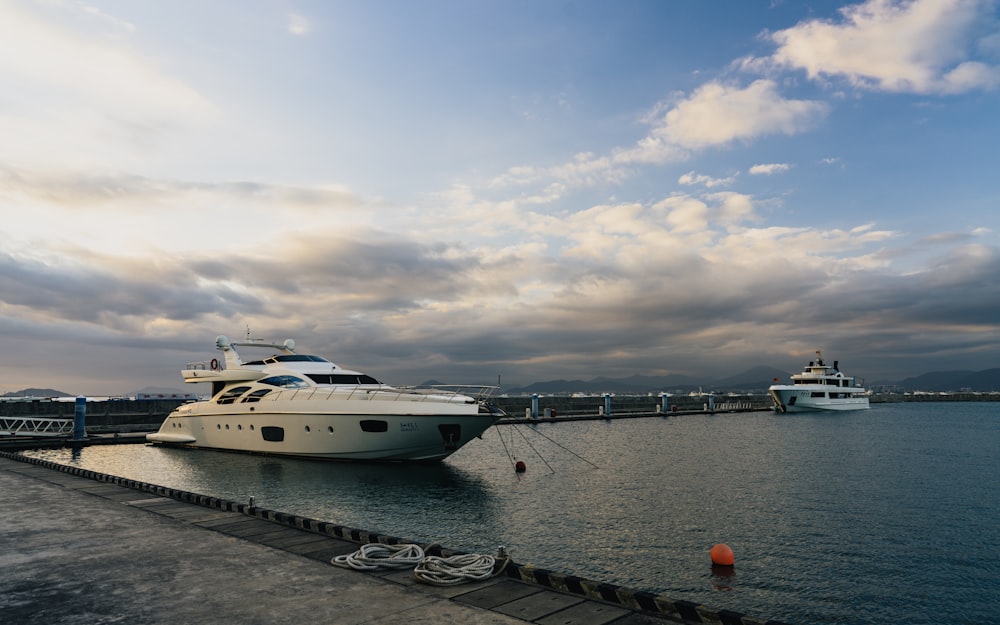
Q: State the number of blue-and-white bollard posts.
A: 5